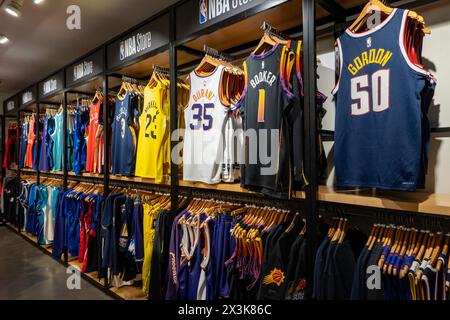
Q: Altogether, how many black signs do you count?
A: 6